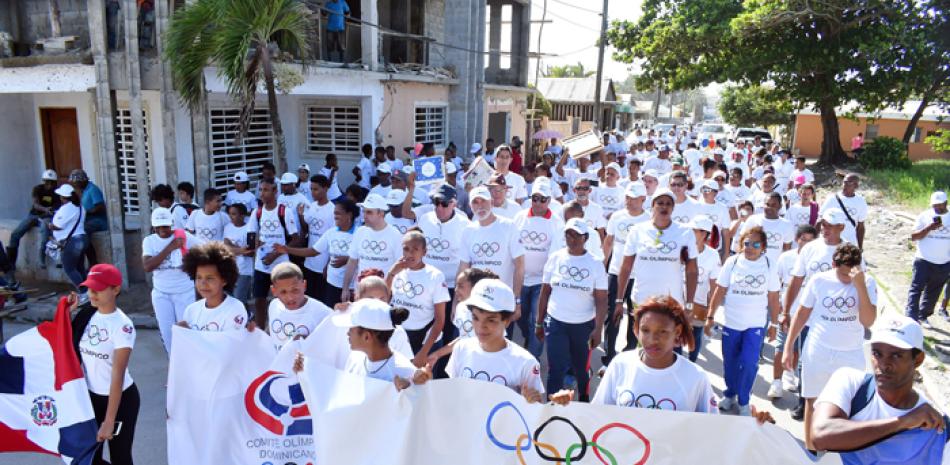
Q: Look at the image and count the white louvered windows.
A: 4